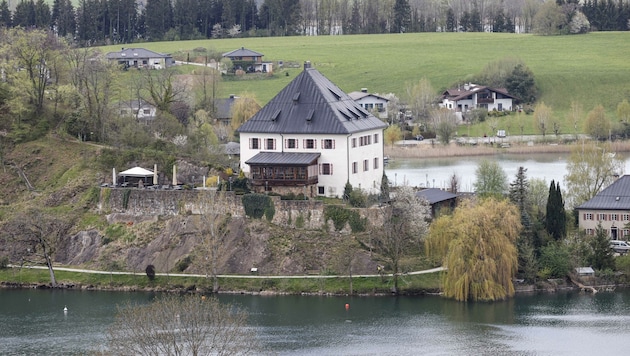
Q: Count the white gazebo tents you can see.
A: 1